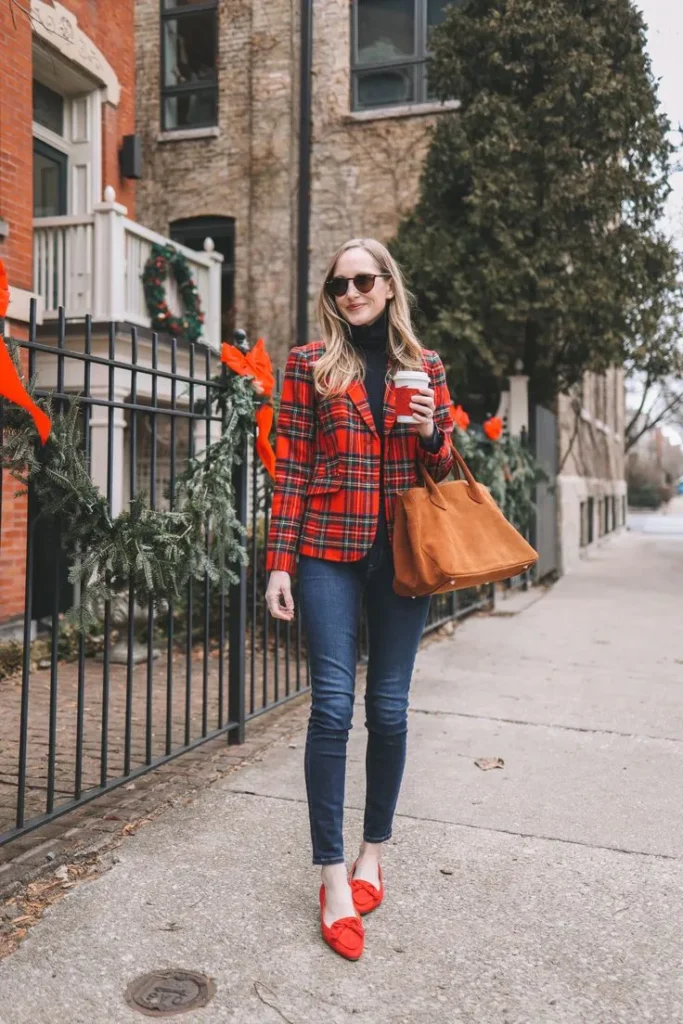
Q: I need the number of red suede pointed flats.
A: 2